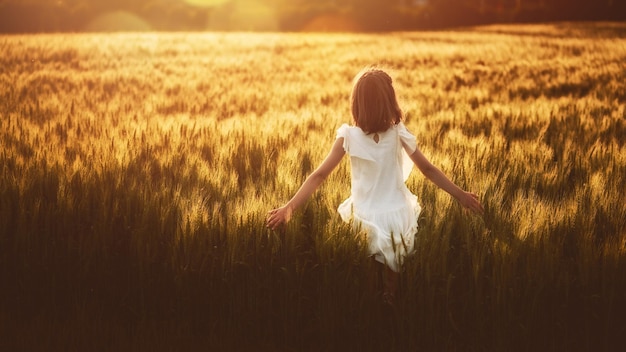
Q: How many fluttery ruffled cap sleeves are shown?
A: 2